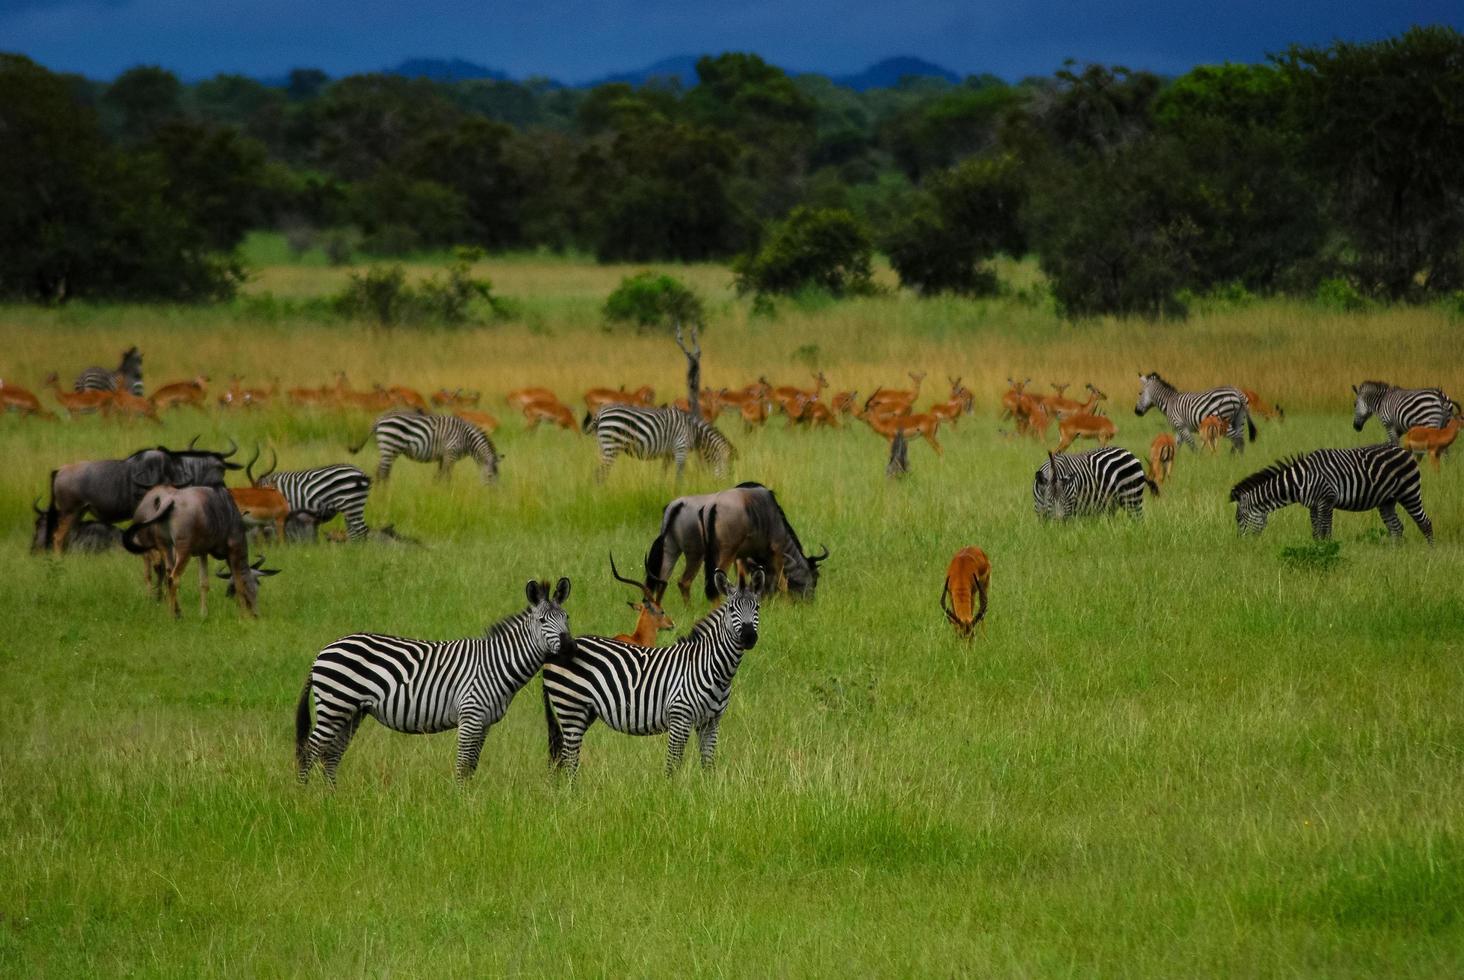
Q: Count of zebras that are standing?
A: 10